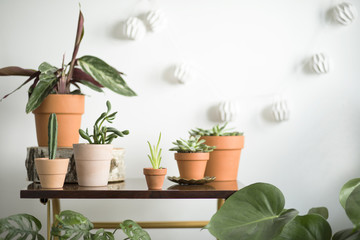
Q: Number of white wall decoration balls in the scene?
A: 7